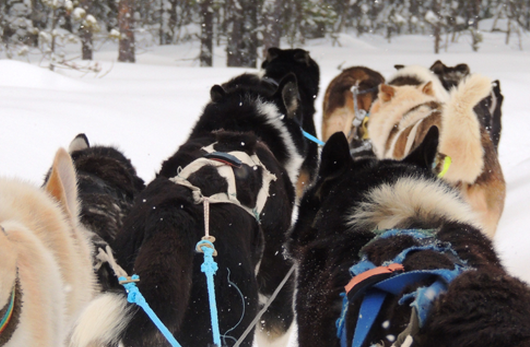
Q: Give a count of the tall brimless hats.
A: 0